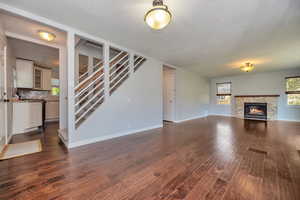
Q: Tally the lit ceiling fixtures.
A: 3